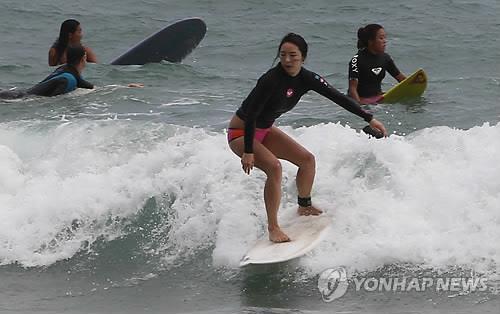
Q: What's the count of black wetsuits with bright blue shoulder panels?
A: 1